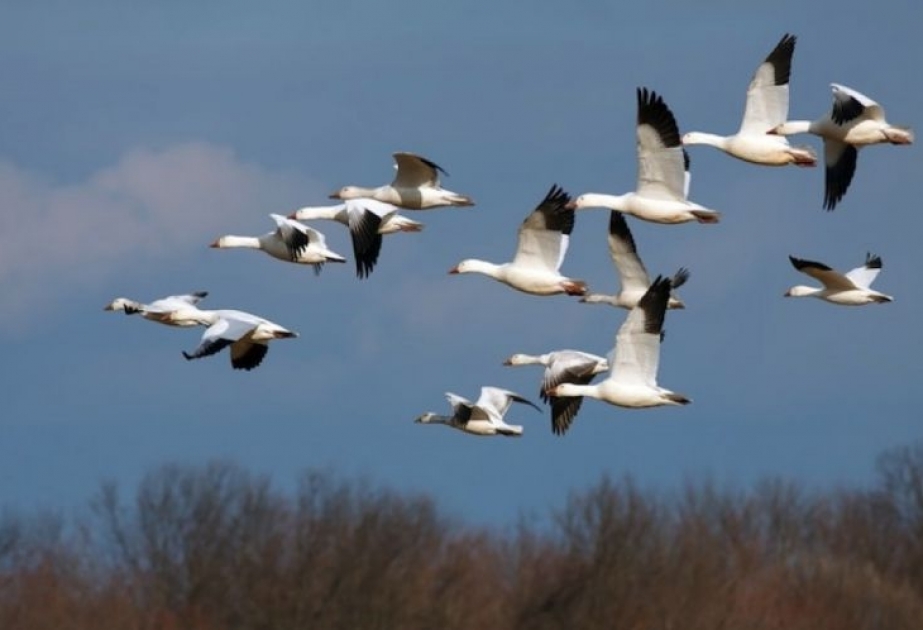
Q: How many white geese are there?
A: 14